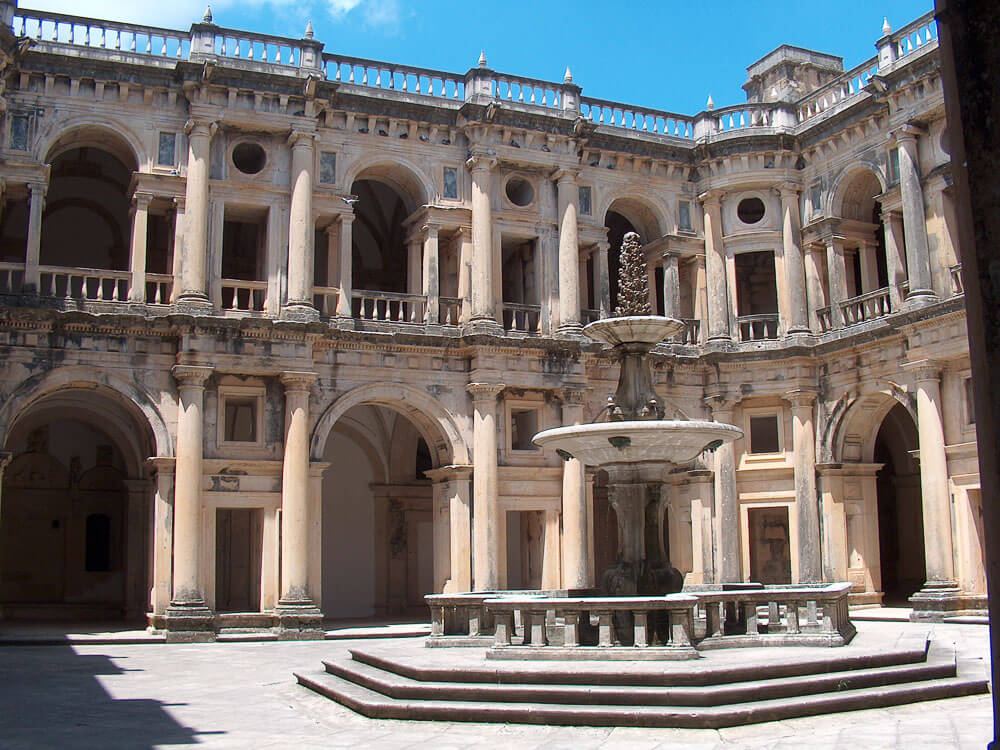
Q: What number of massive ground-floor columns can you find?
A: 7